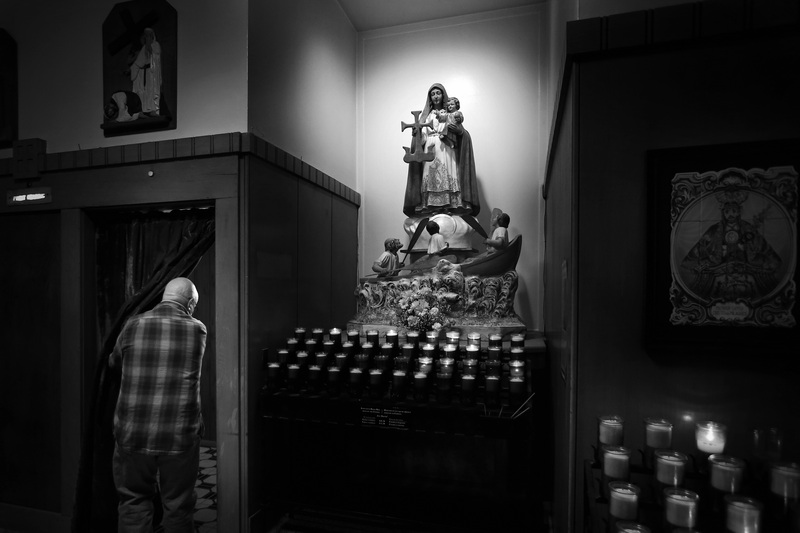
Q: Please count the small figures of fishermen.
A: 3